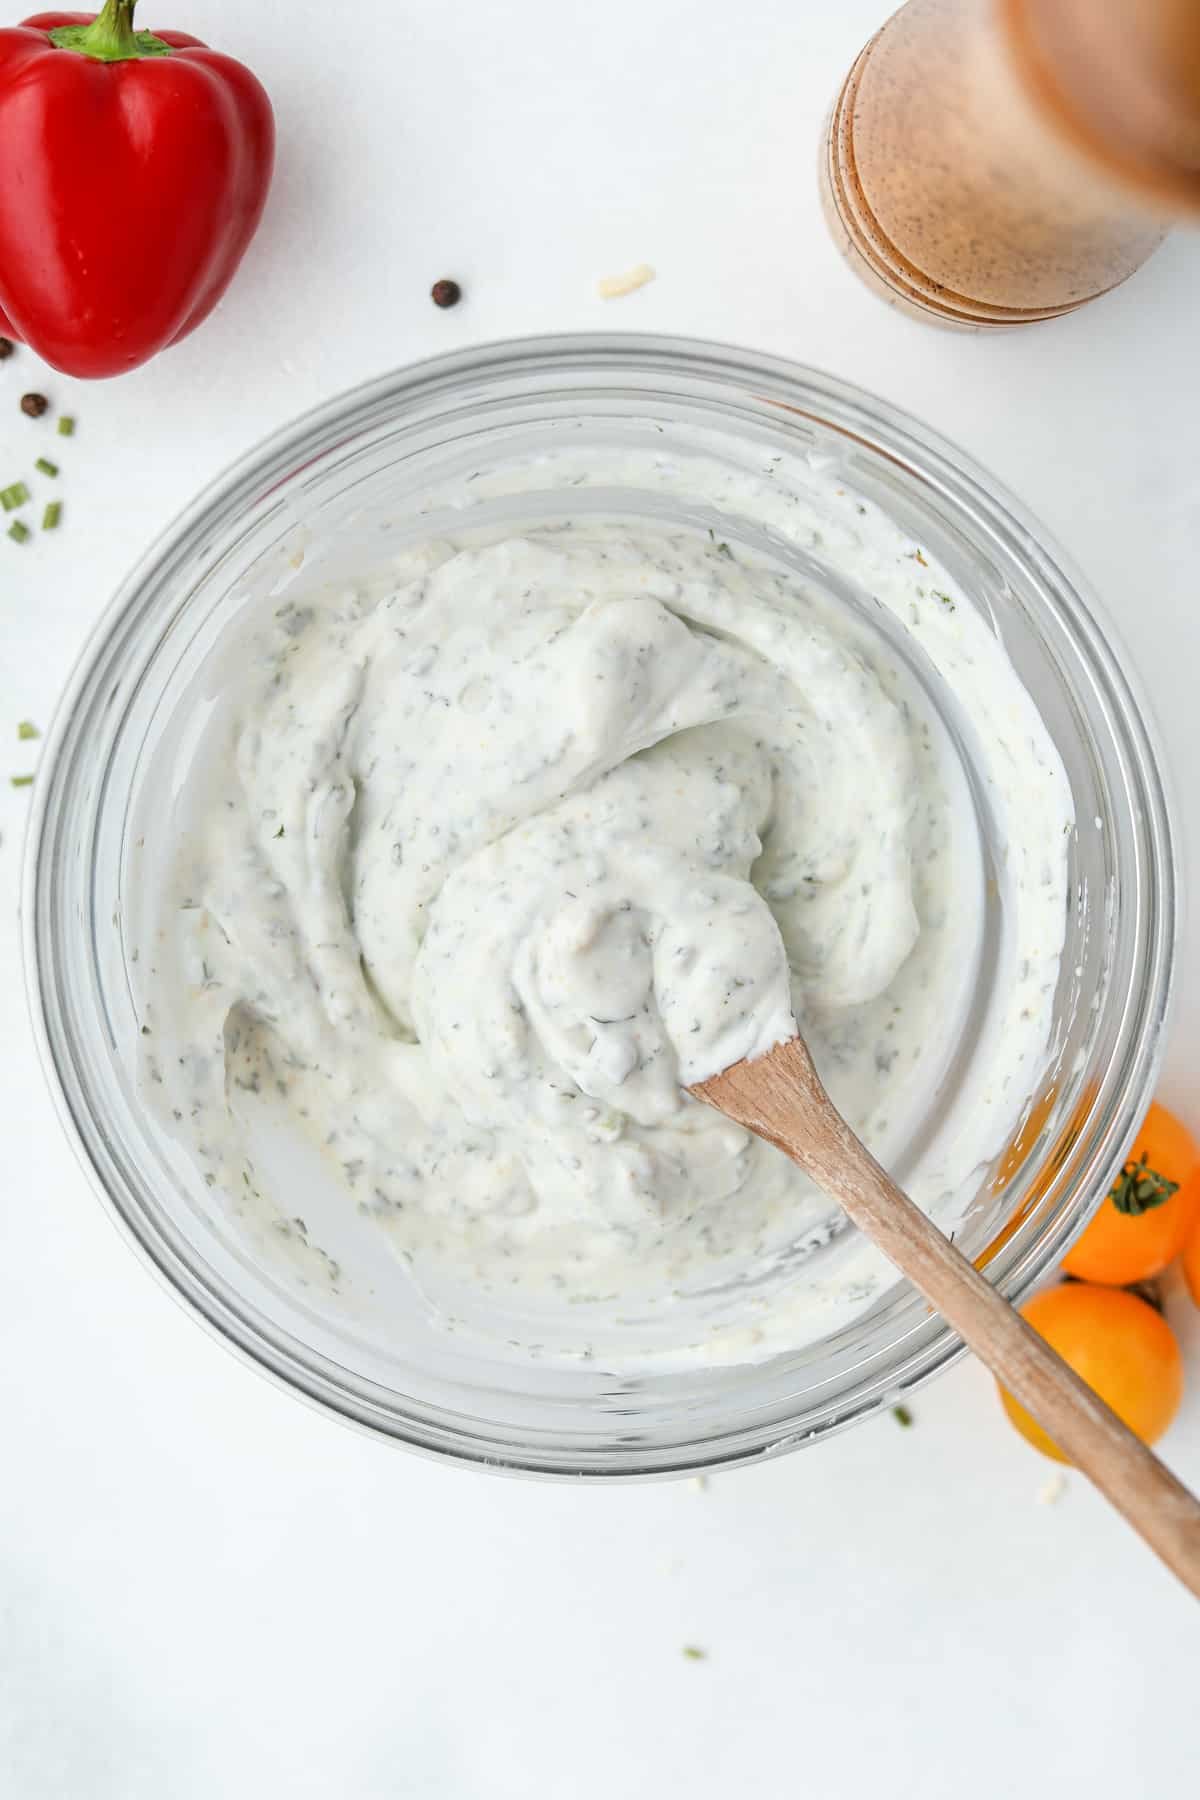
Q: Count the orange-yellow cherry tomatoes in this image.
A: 3